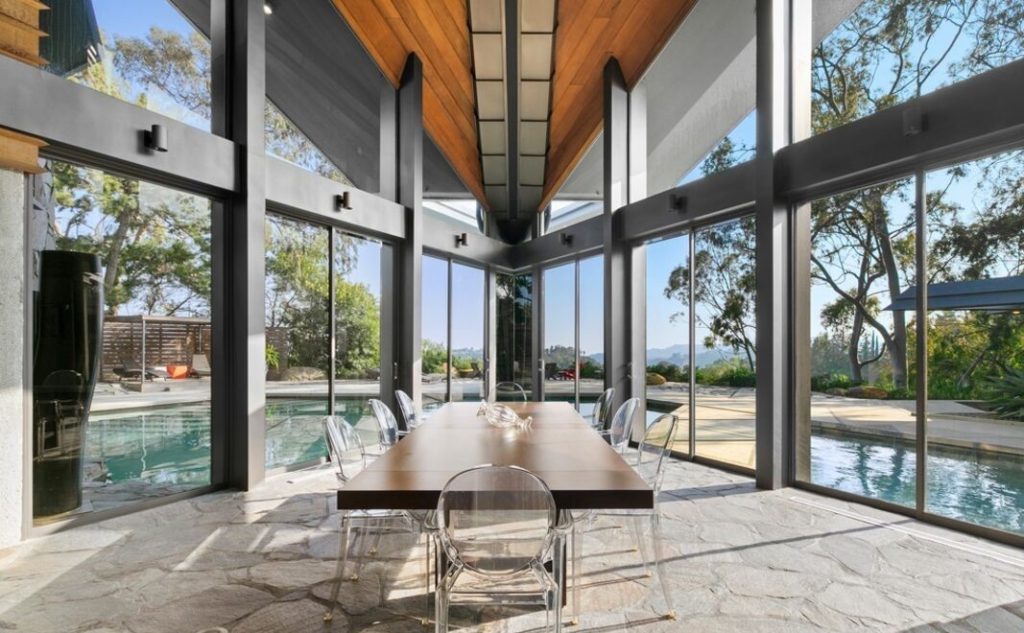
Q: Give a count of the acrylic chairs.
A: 8